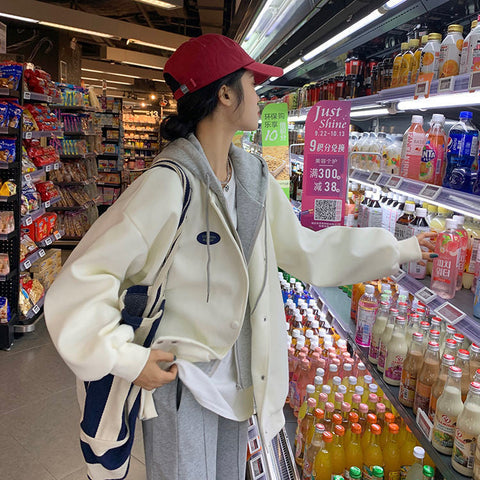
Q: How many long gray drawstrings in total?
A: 2